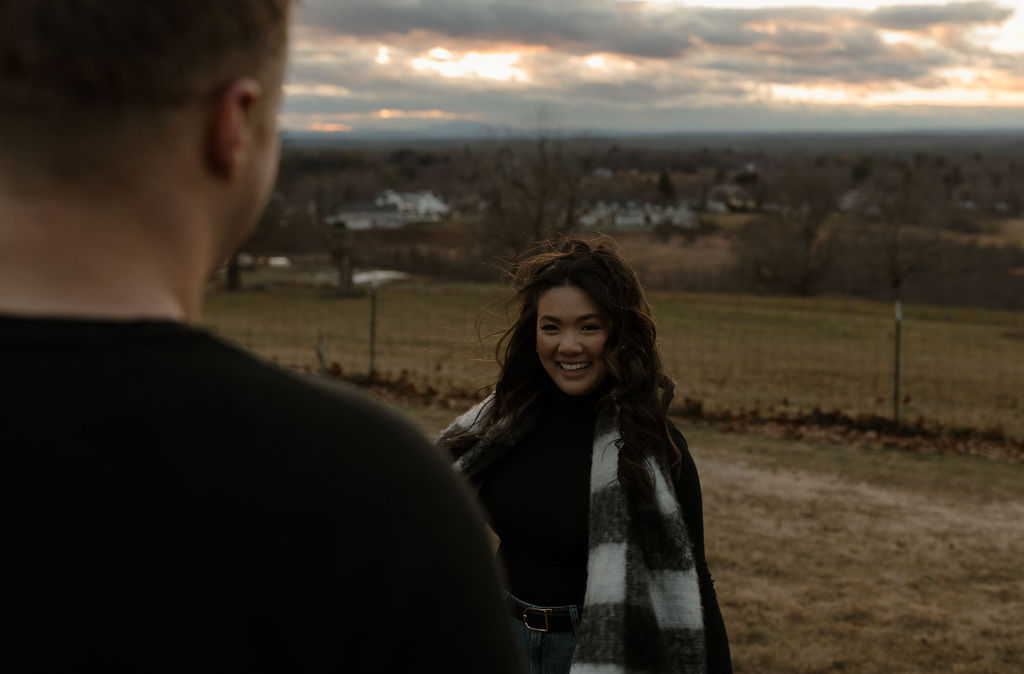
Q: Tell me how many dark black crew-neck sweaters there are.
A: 1